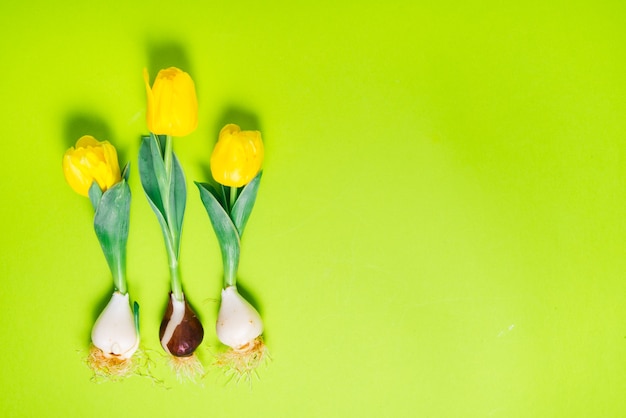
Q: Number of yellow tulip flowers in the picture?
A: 3